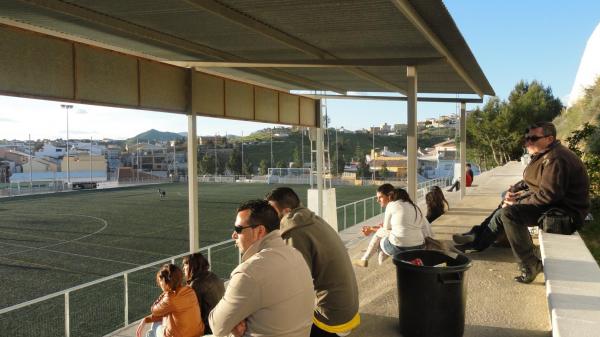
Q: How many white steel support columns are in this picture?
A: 4